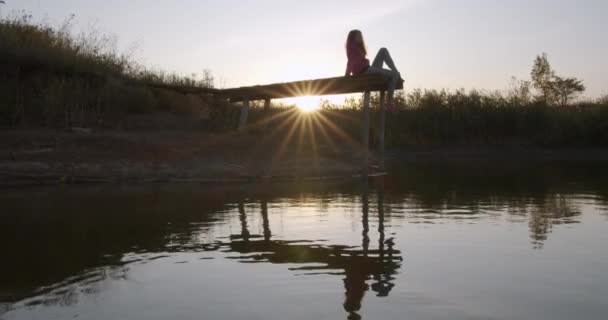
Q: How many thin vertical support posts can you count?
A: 4